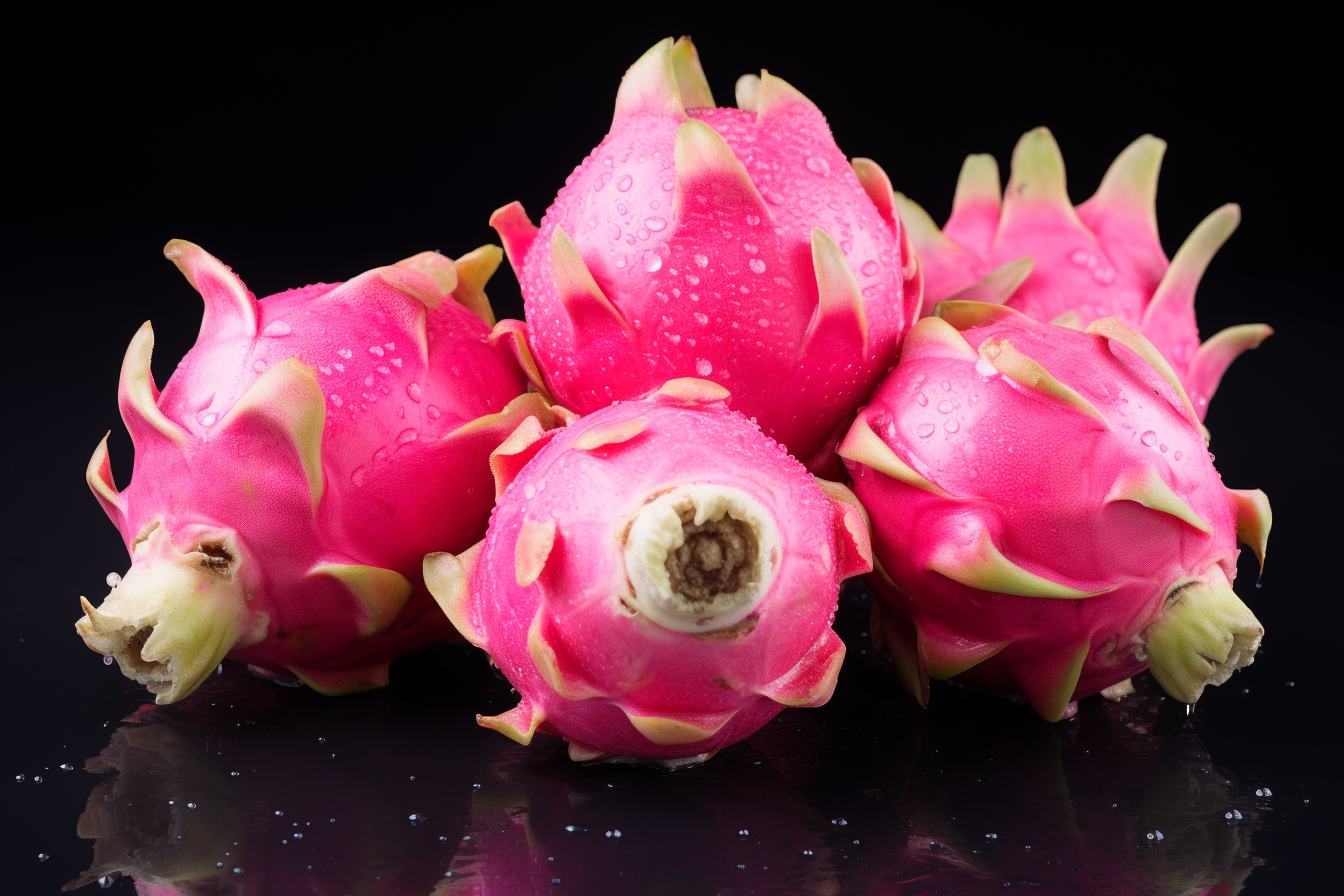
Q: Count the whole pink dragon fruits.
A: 5